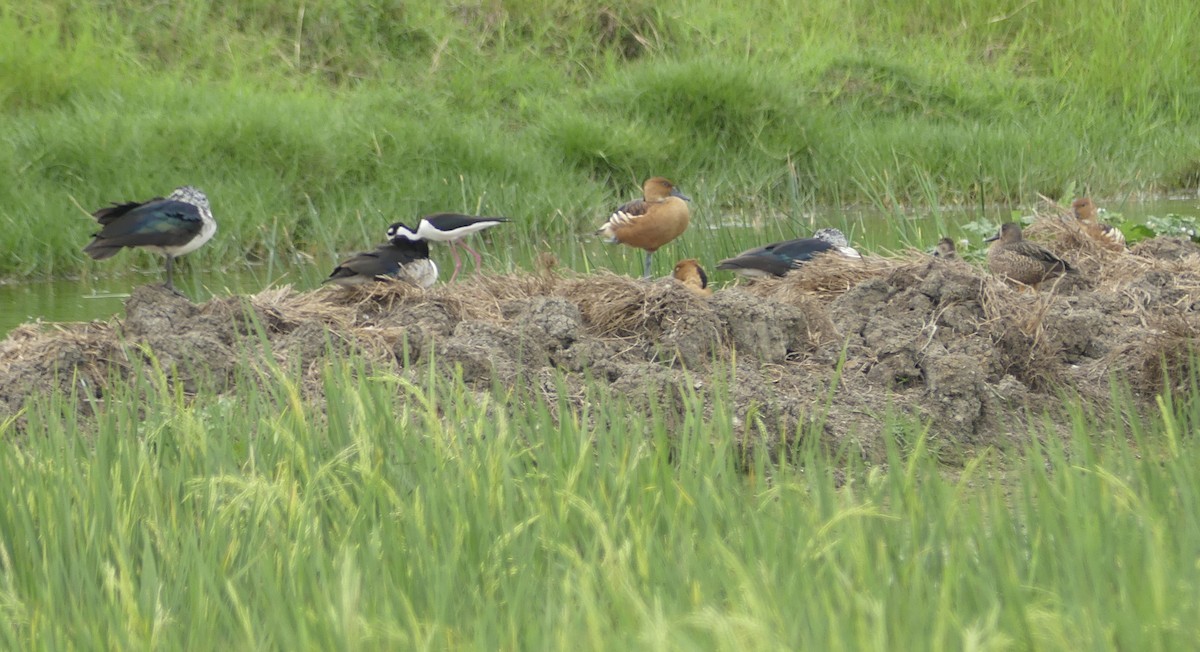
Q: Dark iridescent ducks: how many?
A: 3